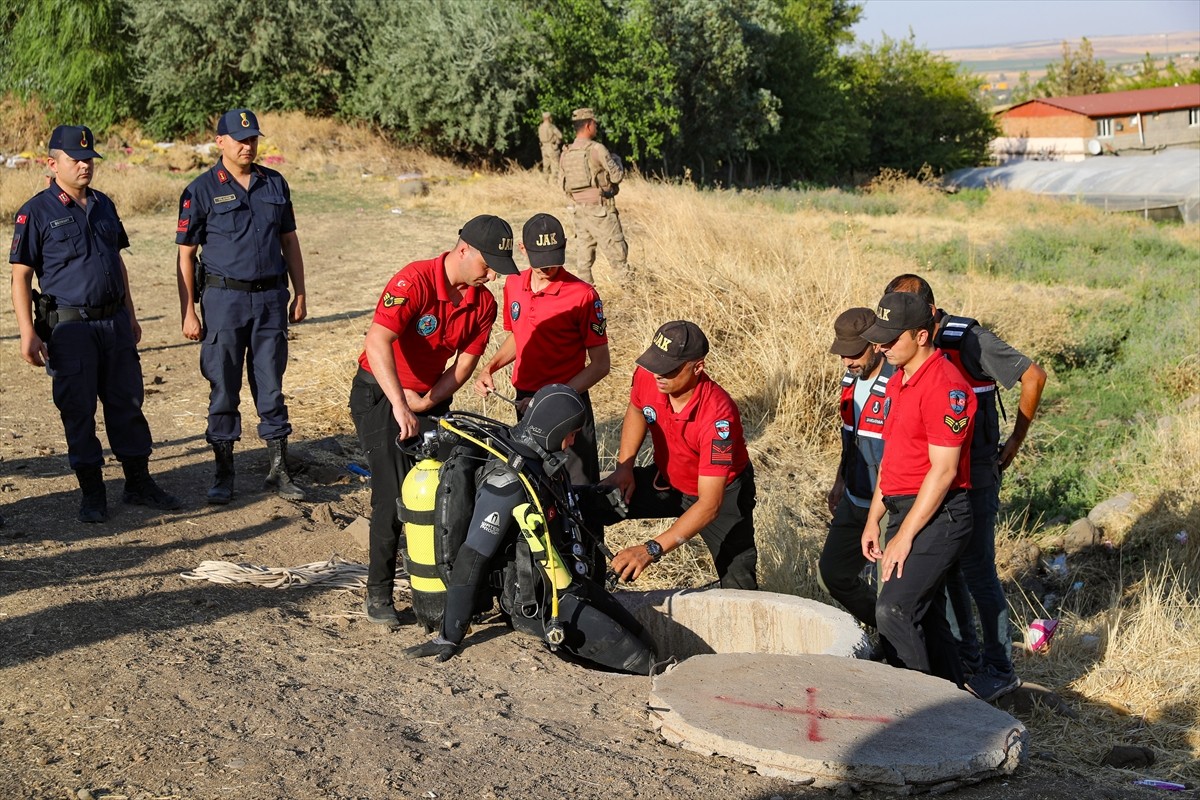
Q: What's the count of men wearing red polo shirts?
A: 4